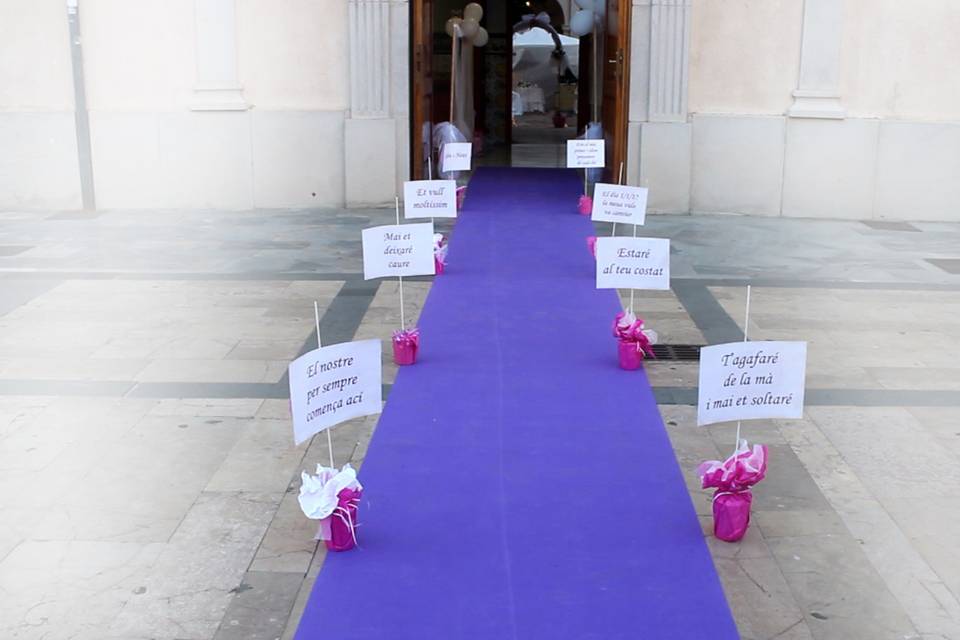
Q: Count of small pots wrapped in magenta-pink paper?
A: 8